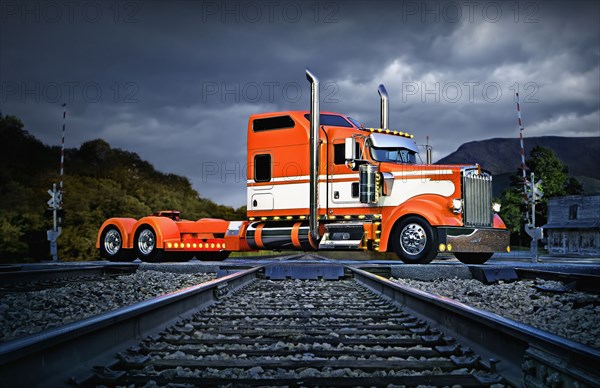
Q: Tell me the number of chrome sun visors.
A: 1